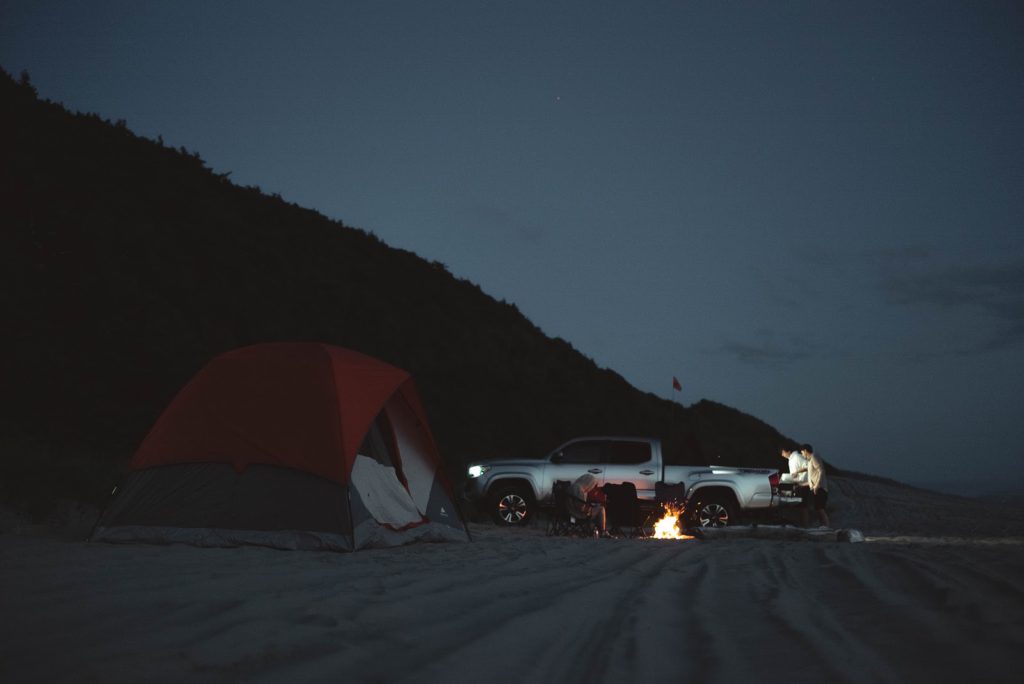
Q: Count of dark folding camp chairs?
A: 3